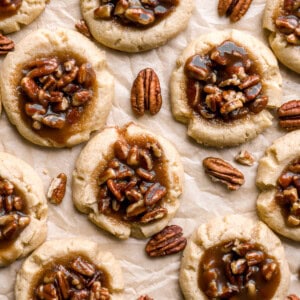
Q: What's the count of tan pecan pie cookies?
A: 10